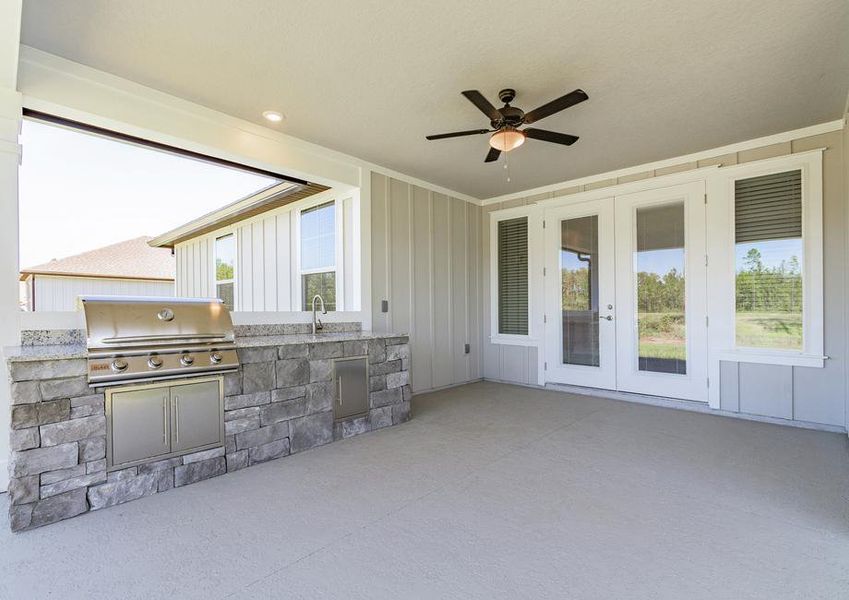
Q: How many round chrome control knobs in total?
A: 4